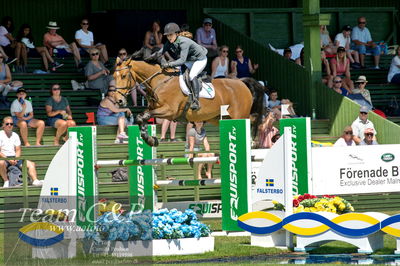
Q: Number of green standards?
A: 4